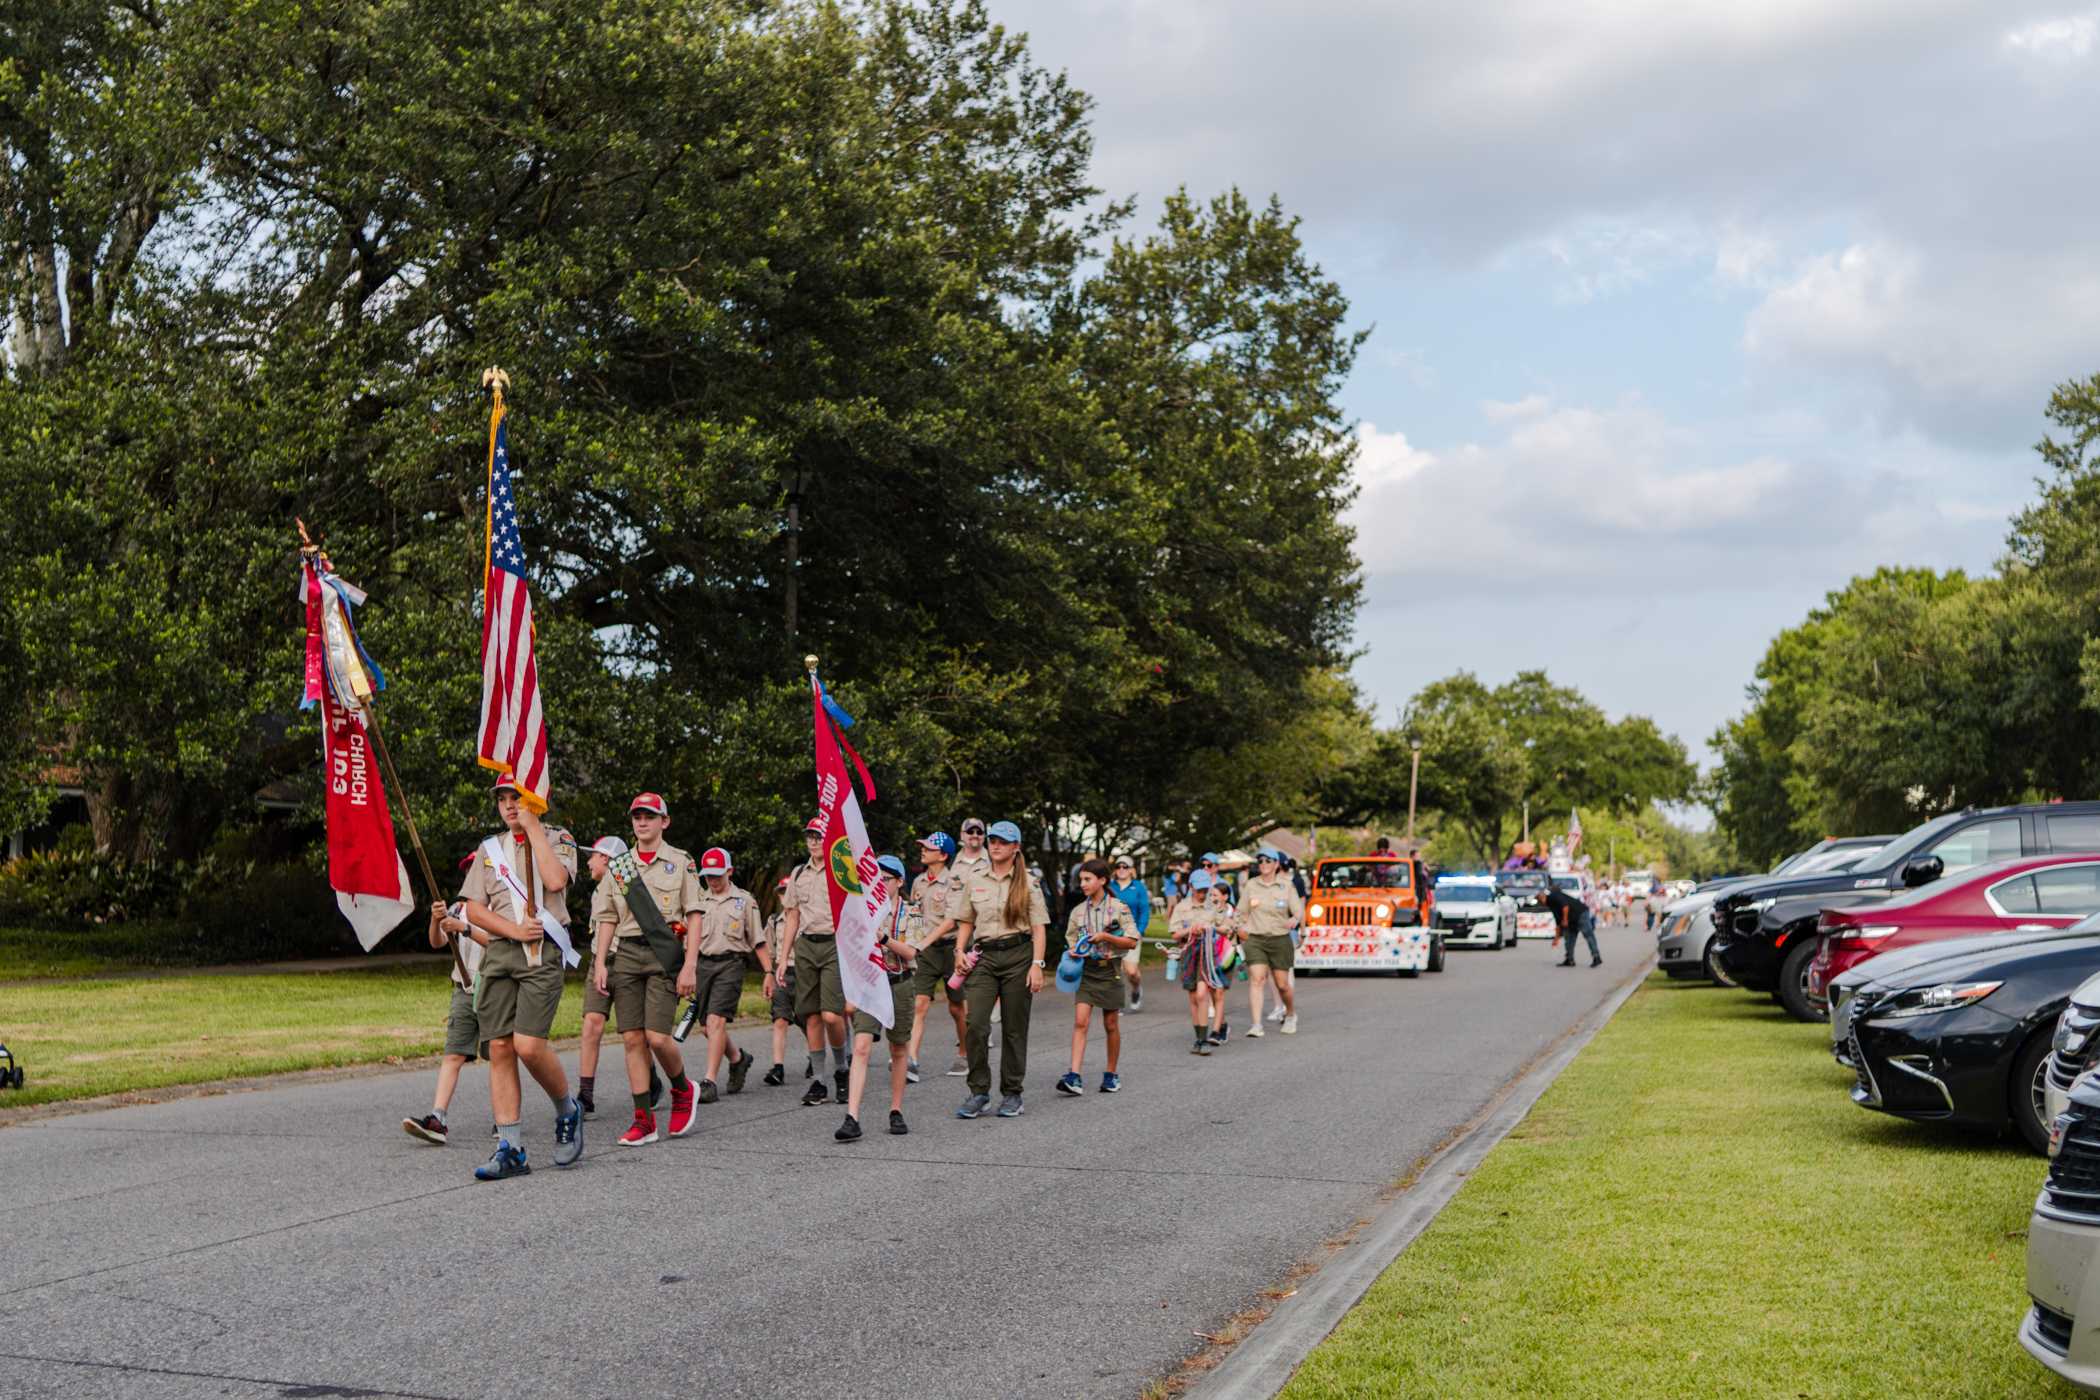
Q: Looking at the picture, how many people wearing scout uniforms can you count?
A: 15